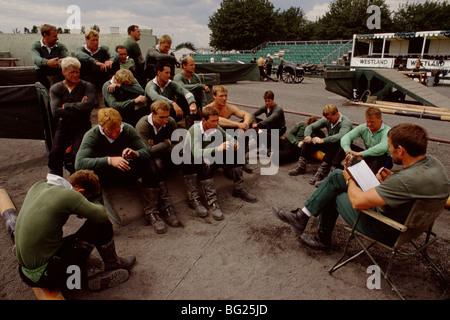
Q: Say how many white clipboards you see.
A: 1